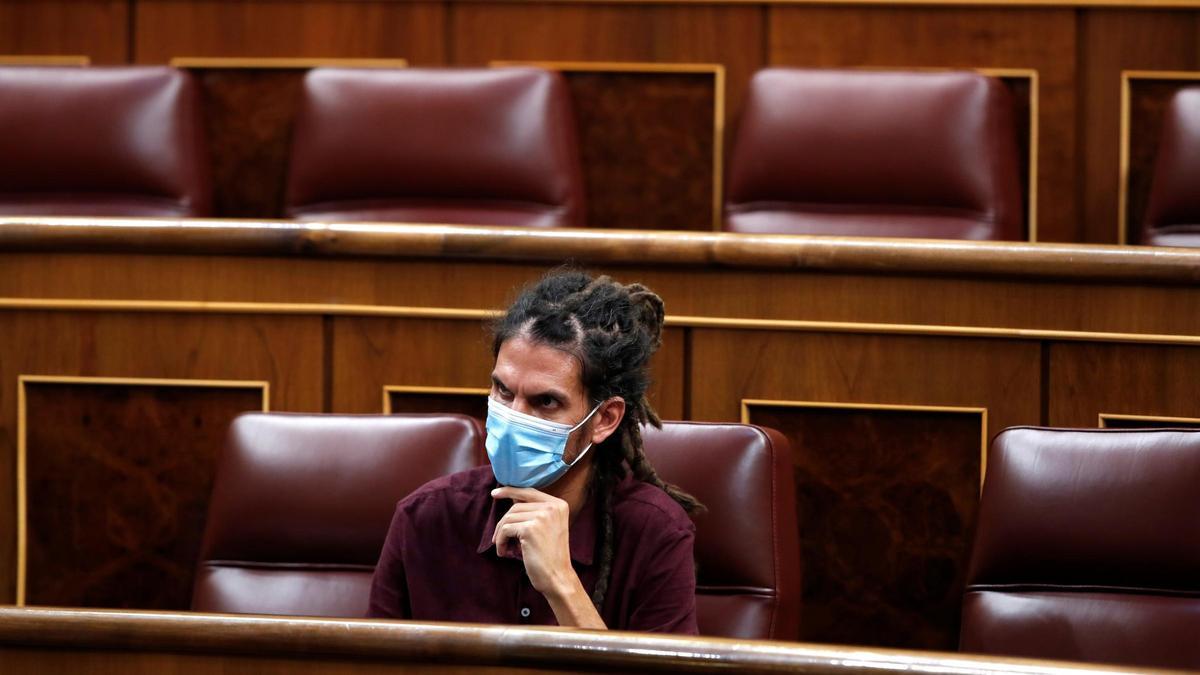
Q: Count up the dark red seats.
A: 7